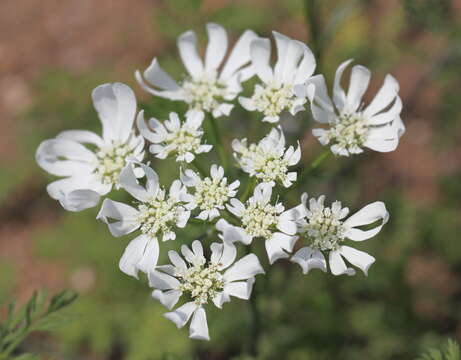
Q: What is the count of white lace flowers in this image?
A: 11